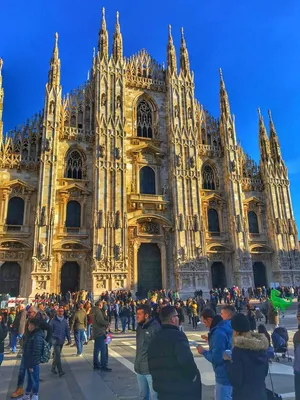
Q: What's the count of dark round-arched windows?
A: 5